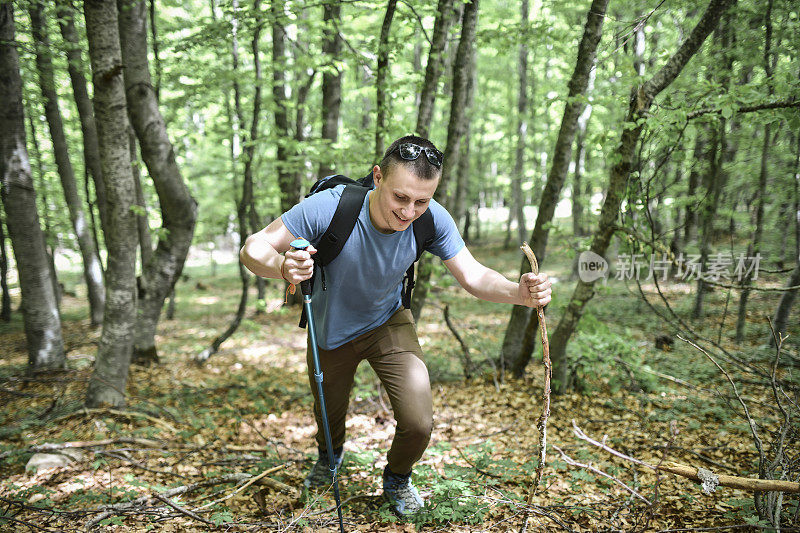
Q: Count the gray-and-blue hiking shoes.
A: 2